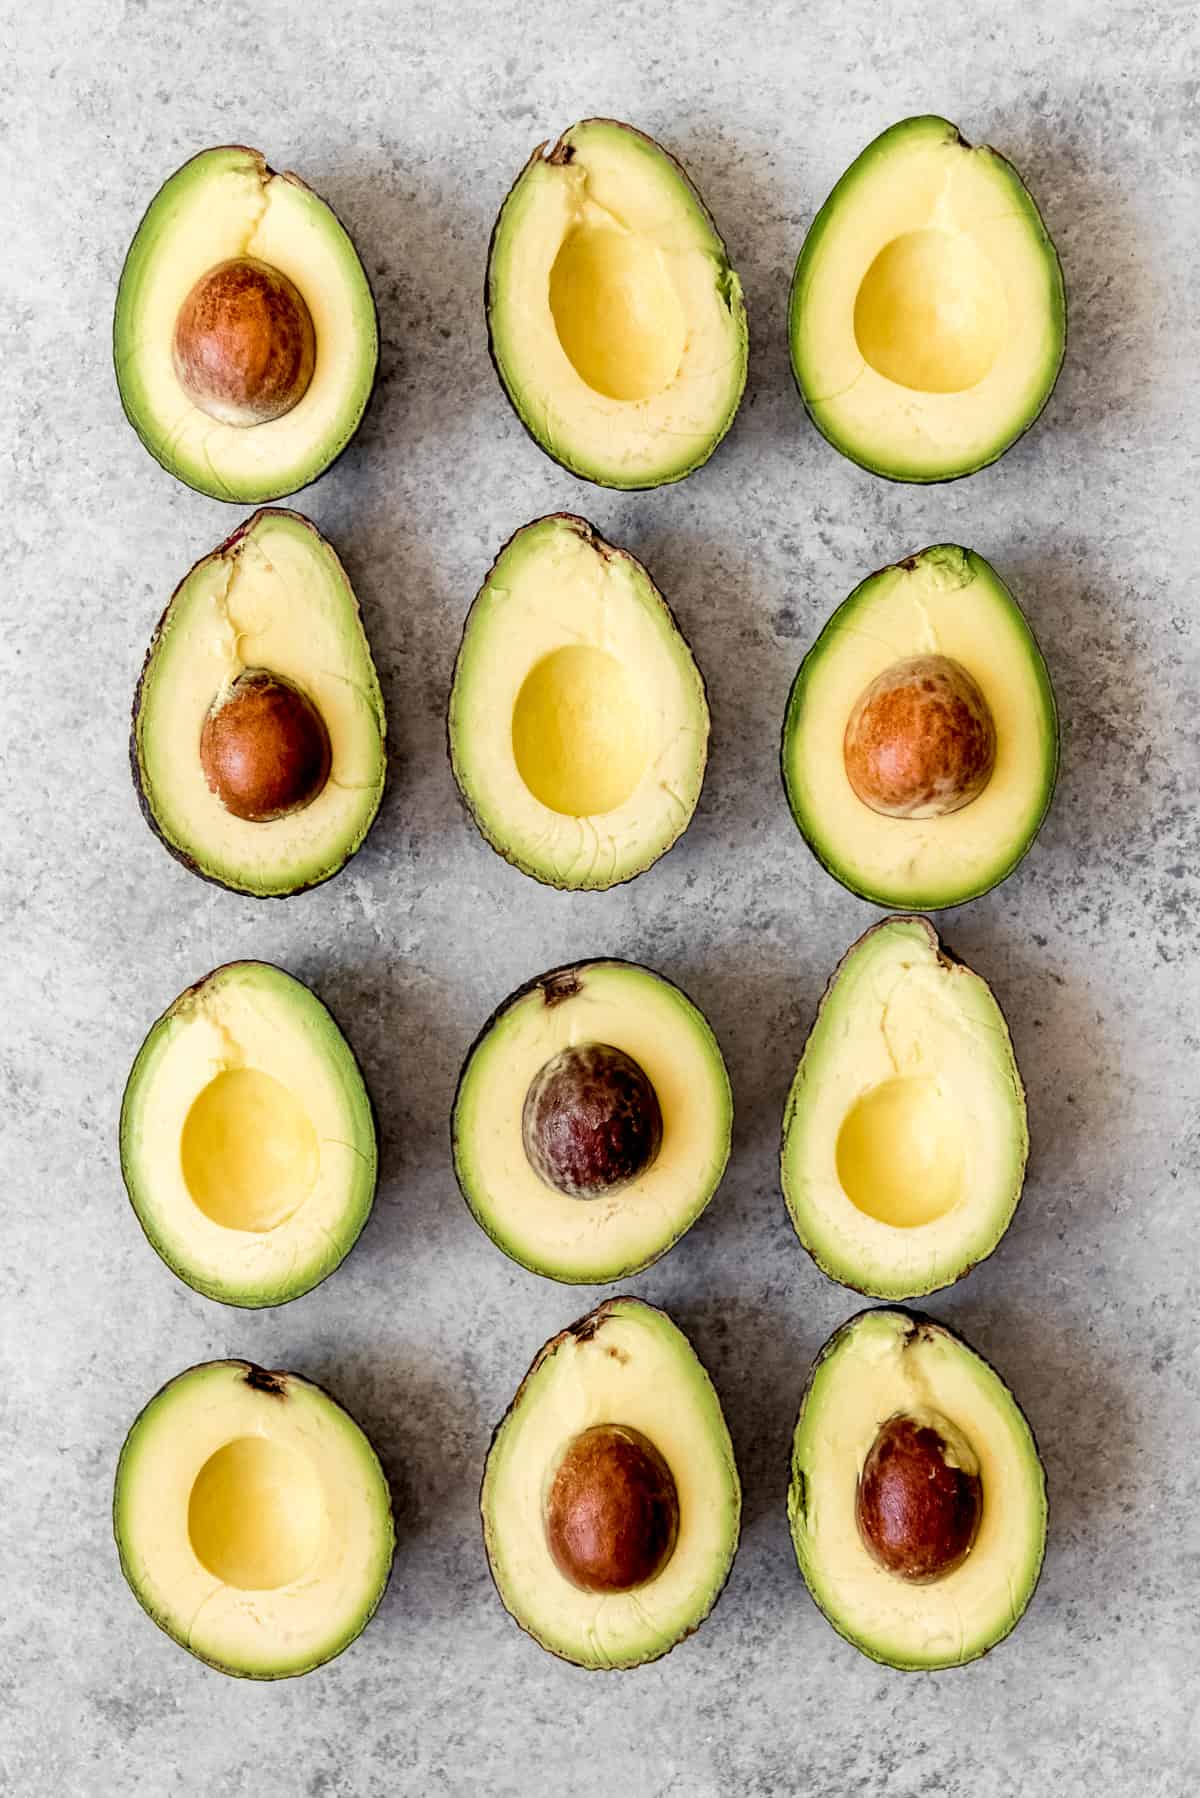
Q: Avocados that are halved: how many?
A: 12